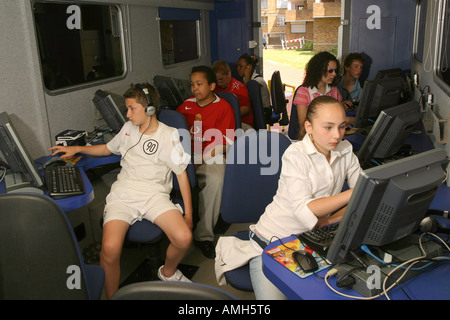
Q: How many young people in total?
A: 7